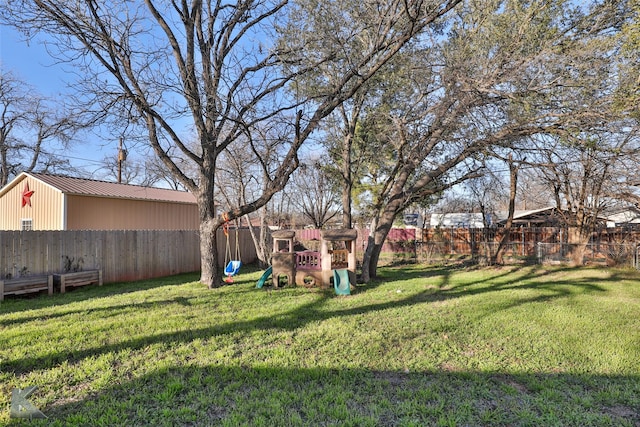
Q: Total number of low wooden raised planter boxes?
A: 2